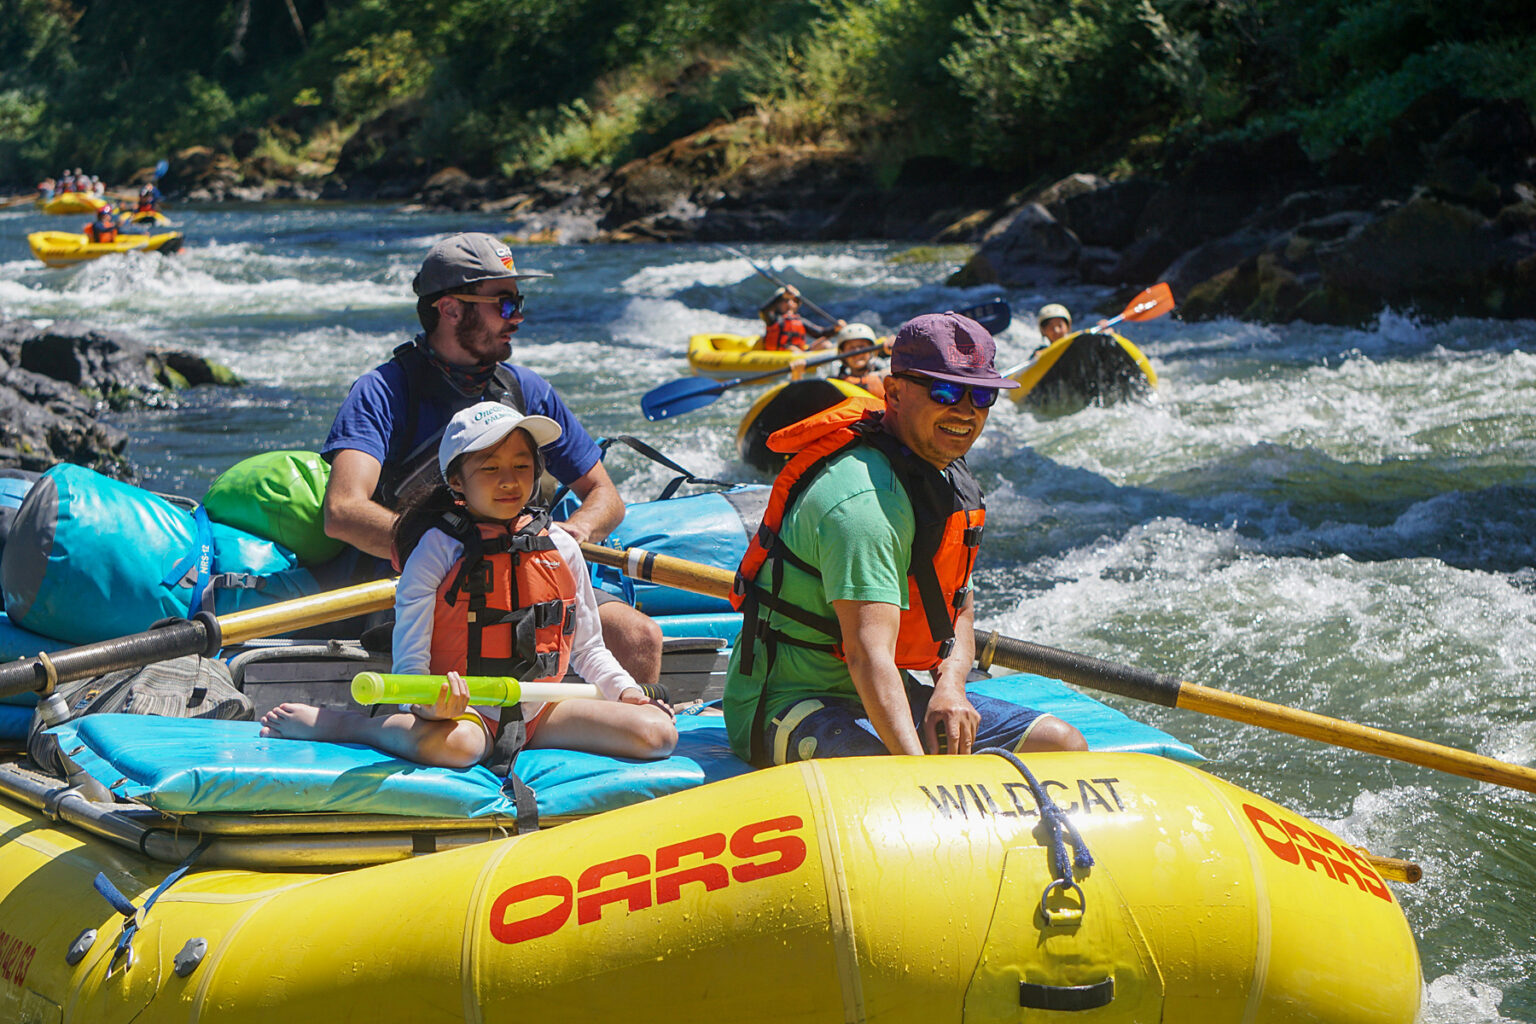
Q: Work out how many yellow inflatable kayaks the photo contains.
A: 5